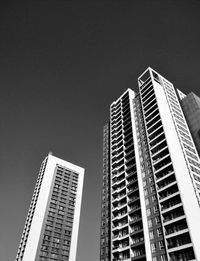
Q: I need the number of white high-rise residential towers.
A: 2